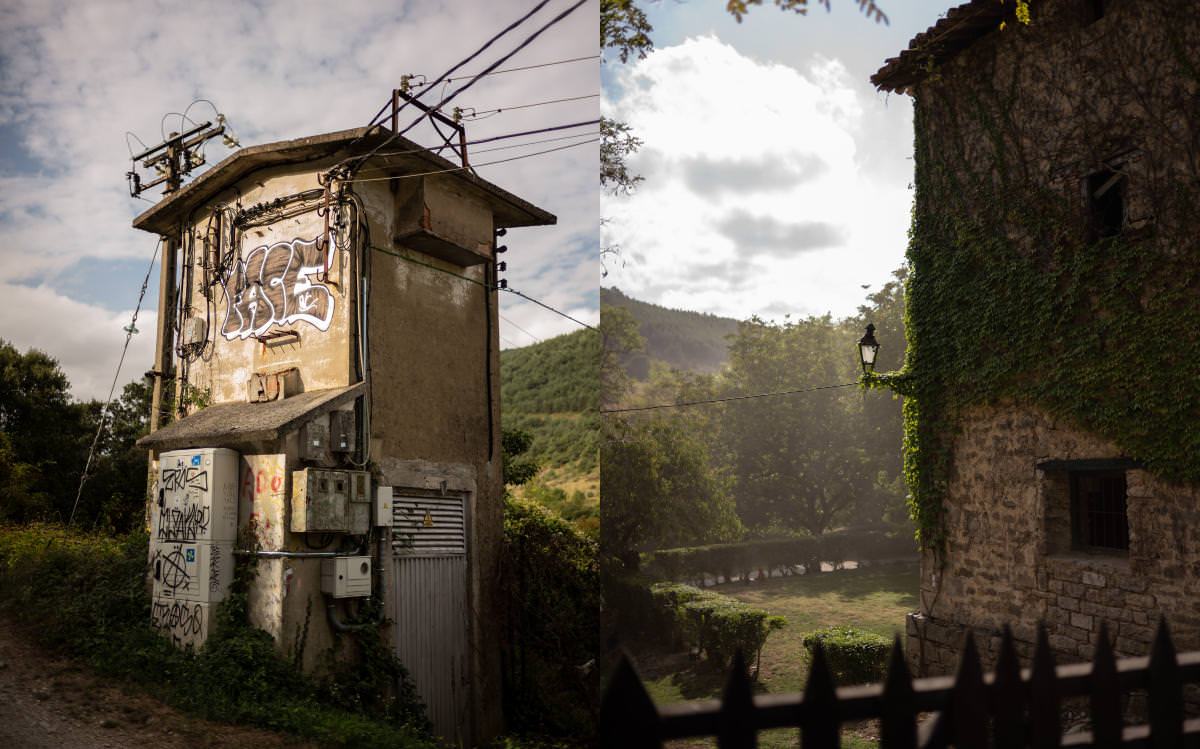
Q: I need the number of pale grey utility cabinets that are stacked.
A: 2